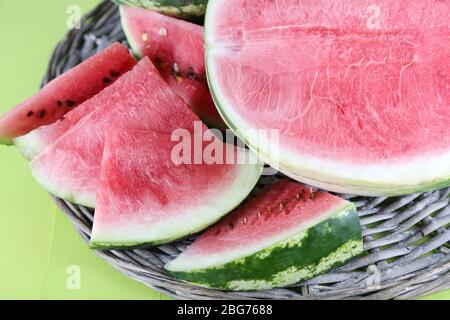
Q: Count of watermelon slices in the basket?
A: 6